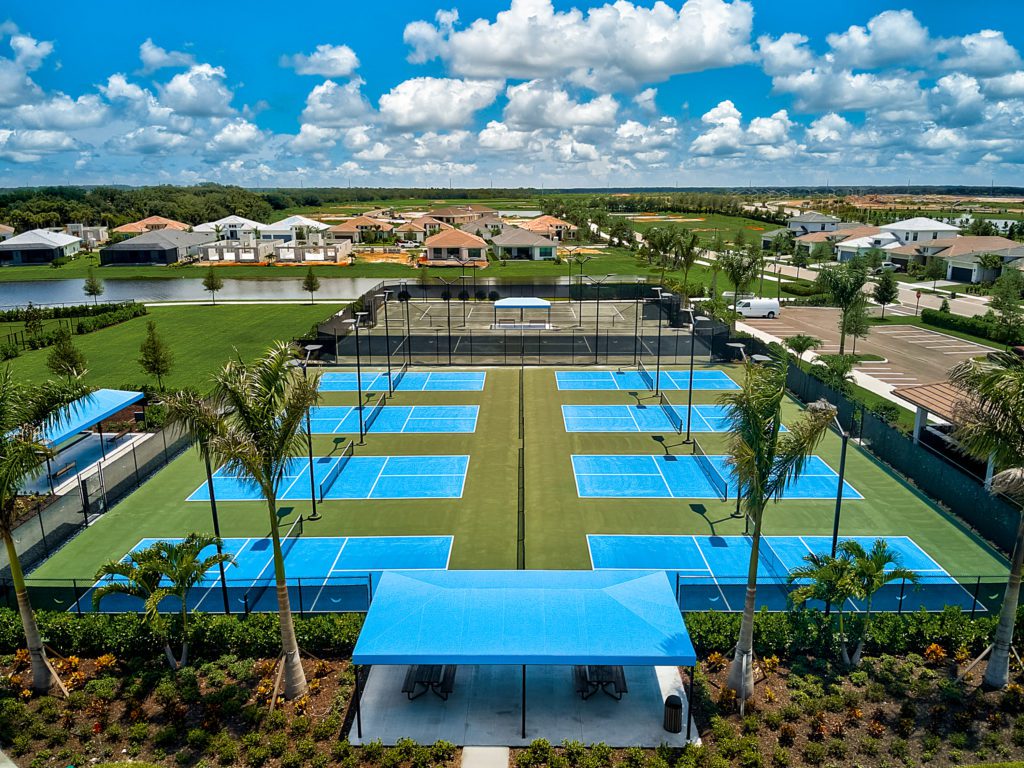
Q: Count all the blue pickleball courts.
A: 8